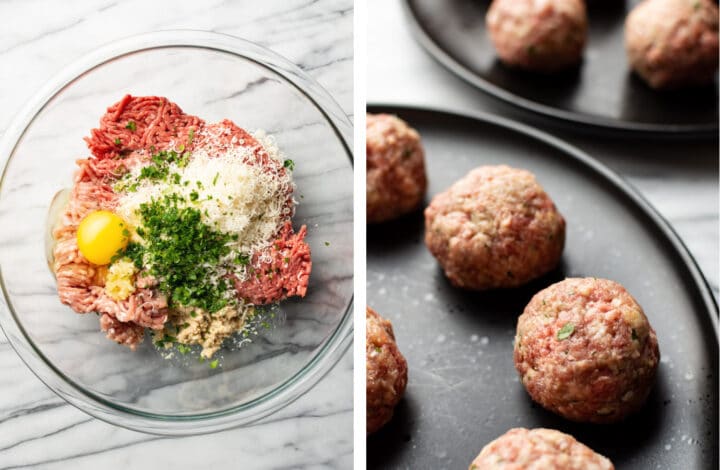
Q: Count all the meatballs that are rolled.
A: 7